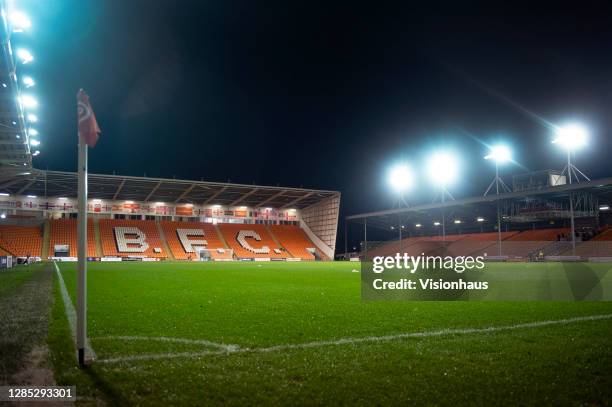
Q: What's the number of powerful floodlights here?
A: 4